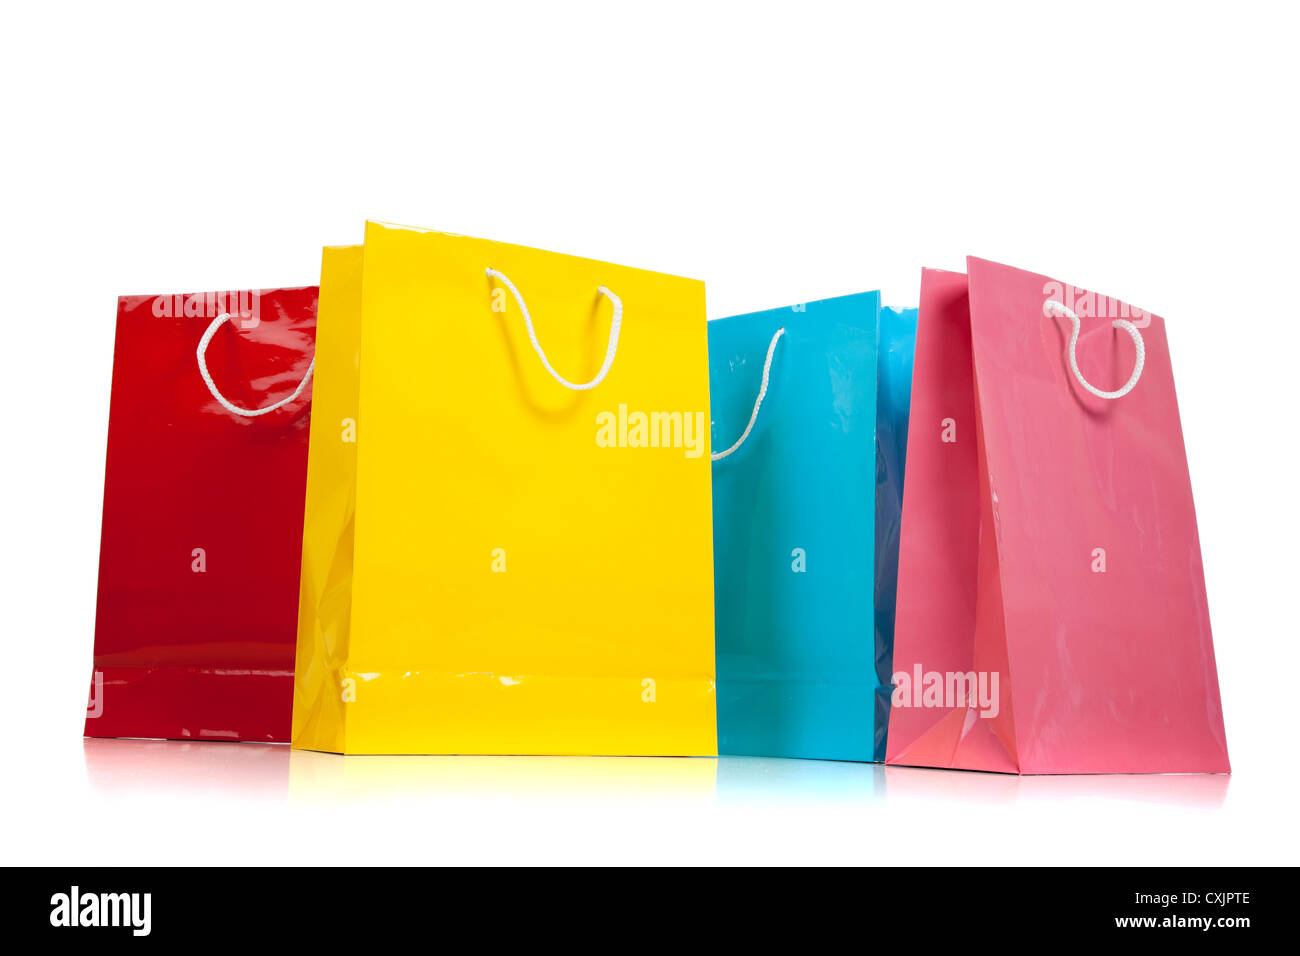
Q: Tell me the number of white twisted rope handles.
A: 4